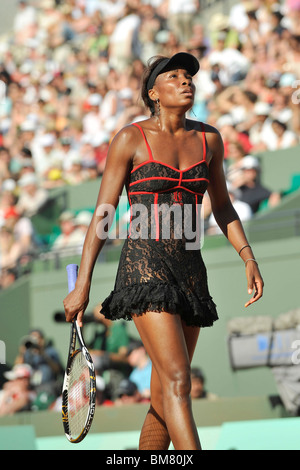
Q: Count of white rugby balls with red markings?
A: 0